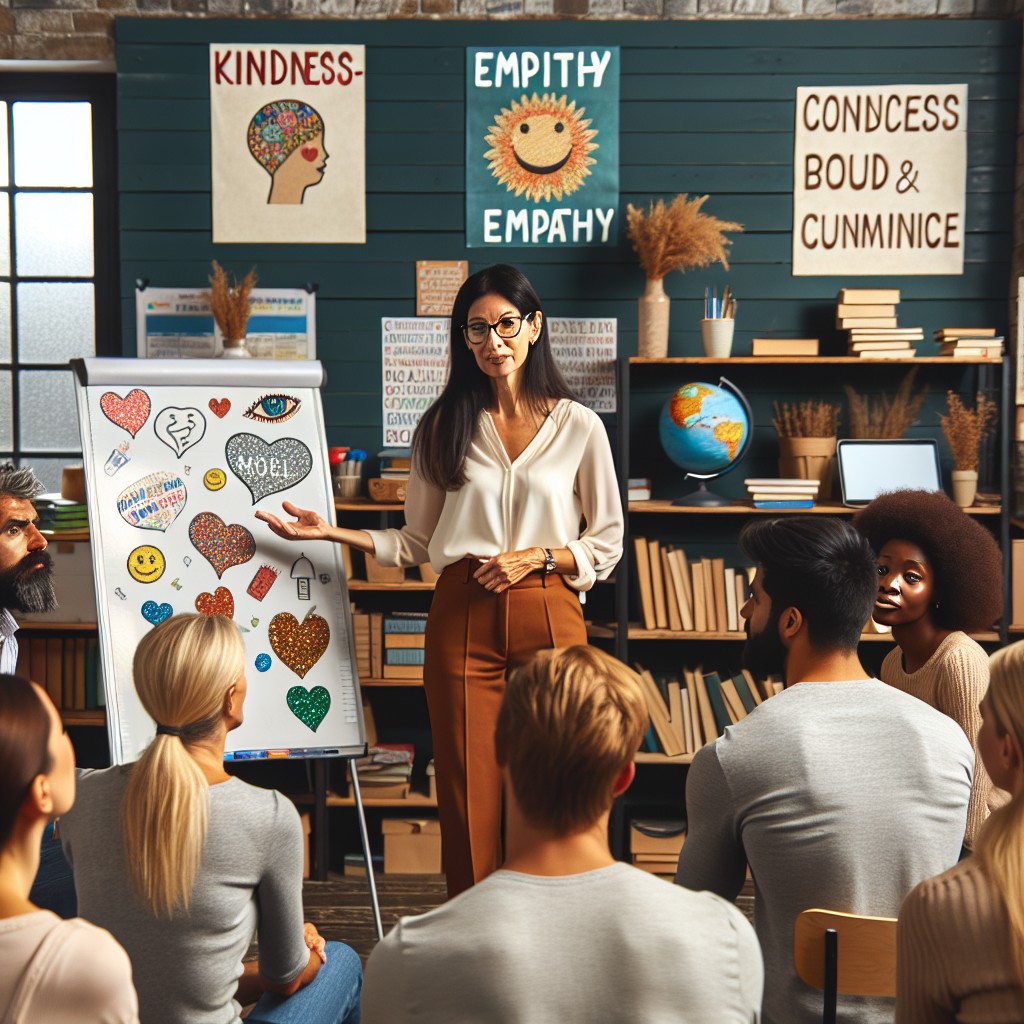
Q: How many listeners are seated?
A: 7